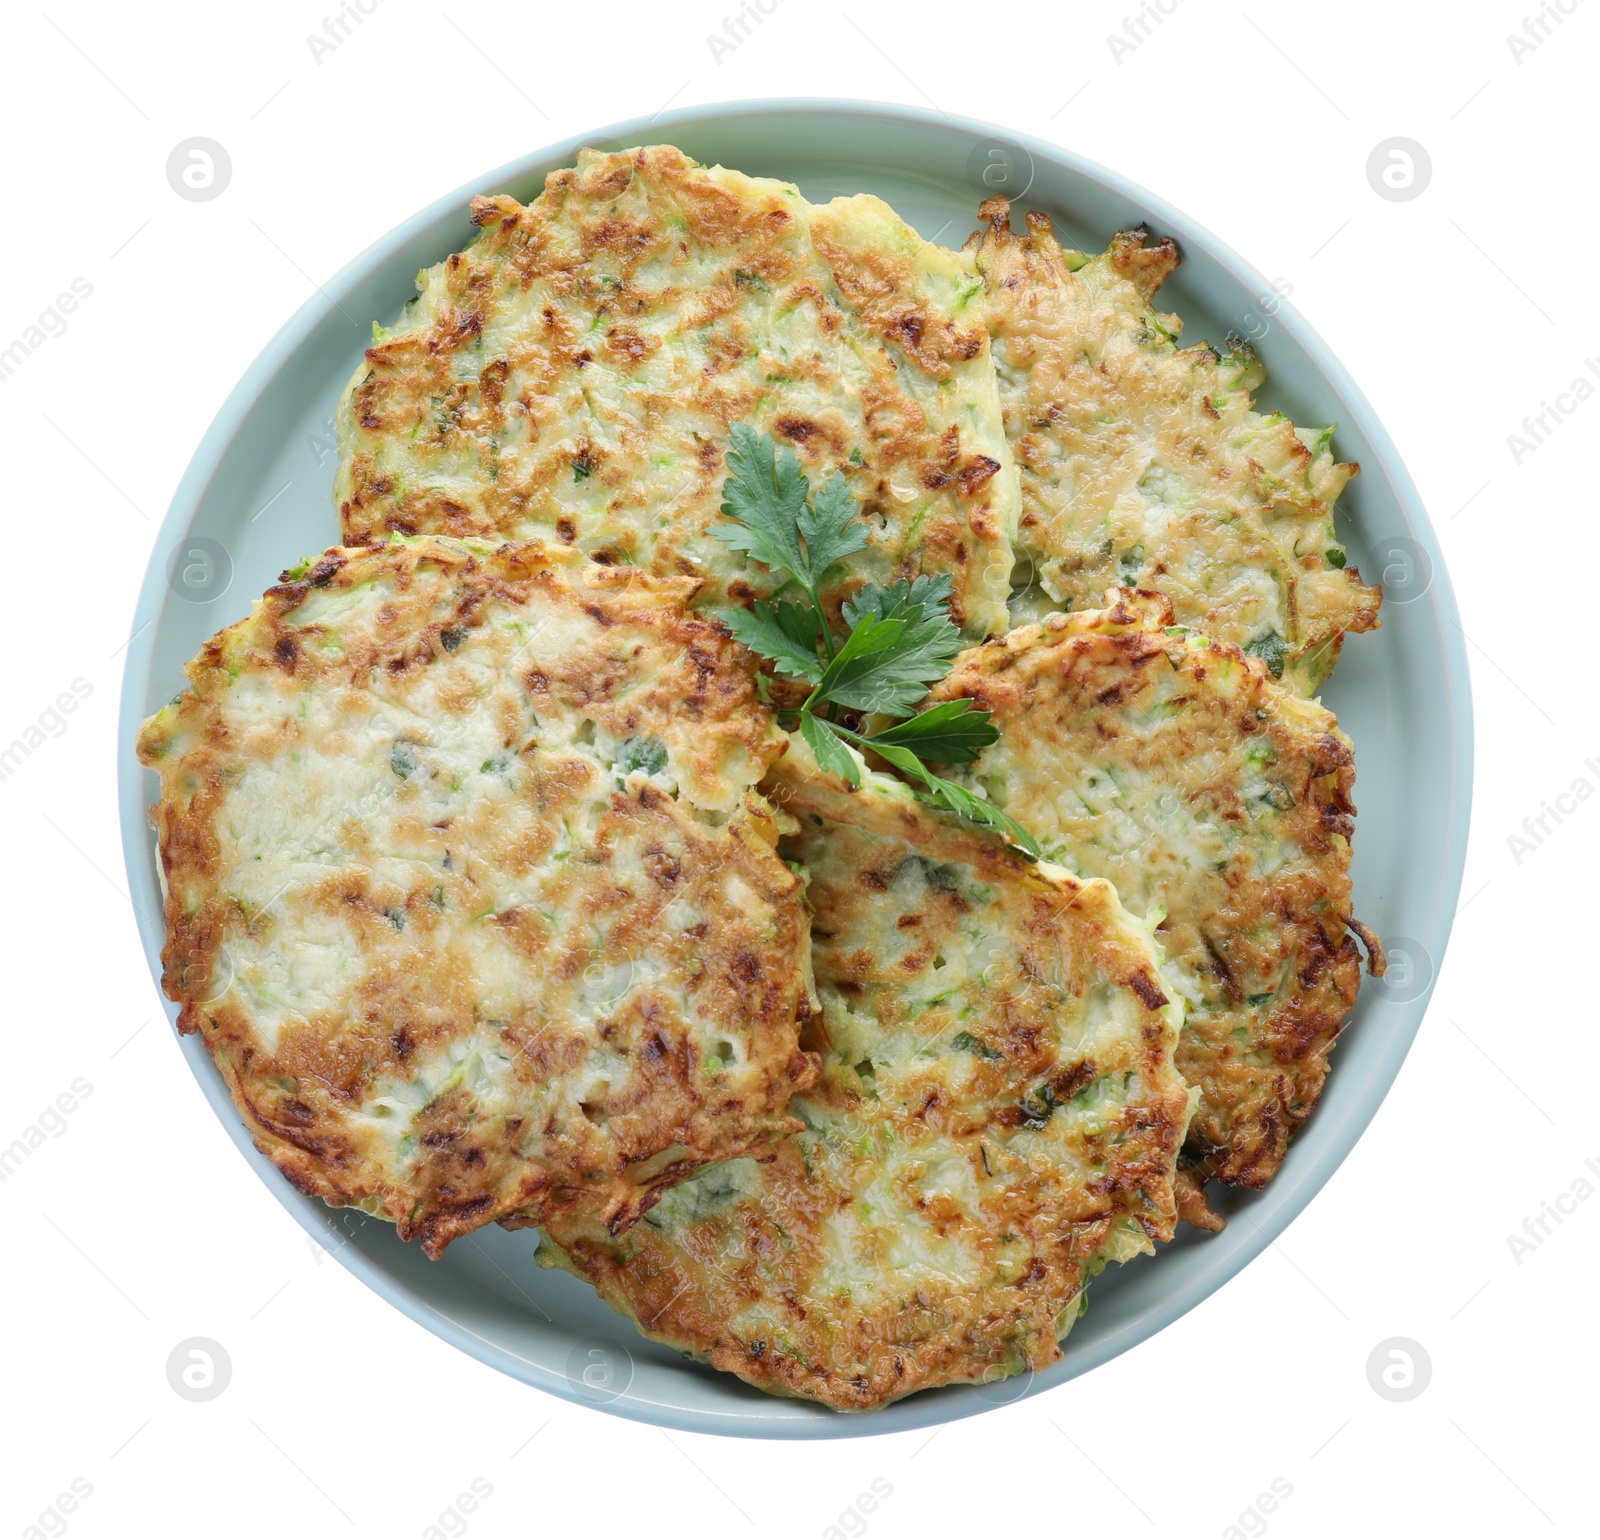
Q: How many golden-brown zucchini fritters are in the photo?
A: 5